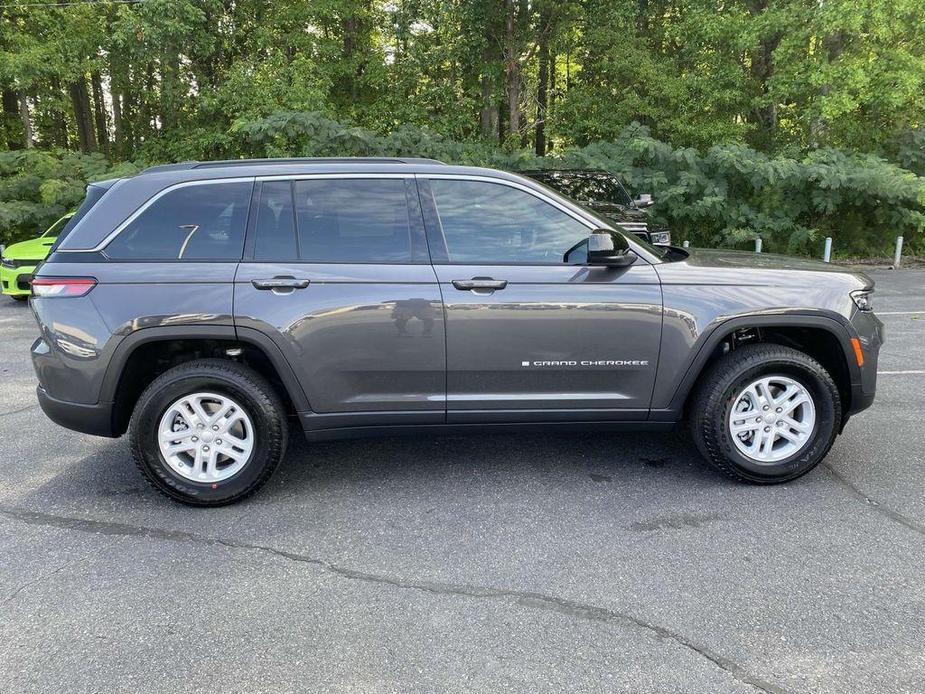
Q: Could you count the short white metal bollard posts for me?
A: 4